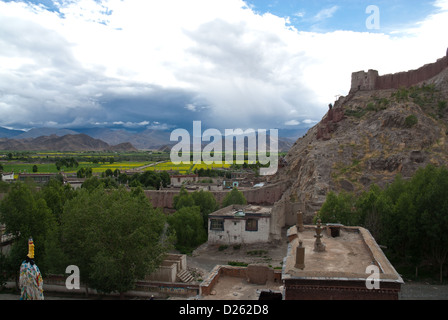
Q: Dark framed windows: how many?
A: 2